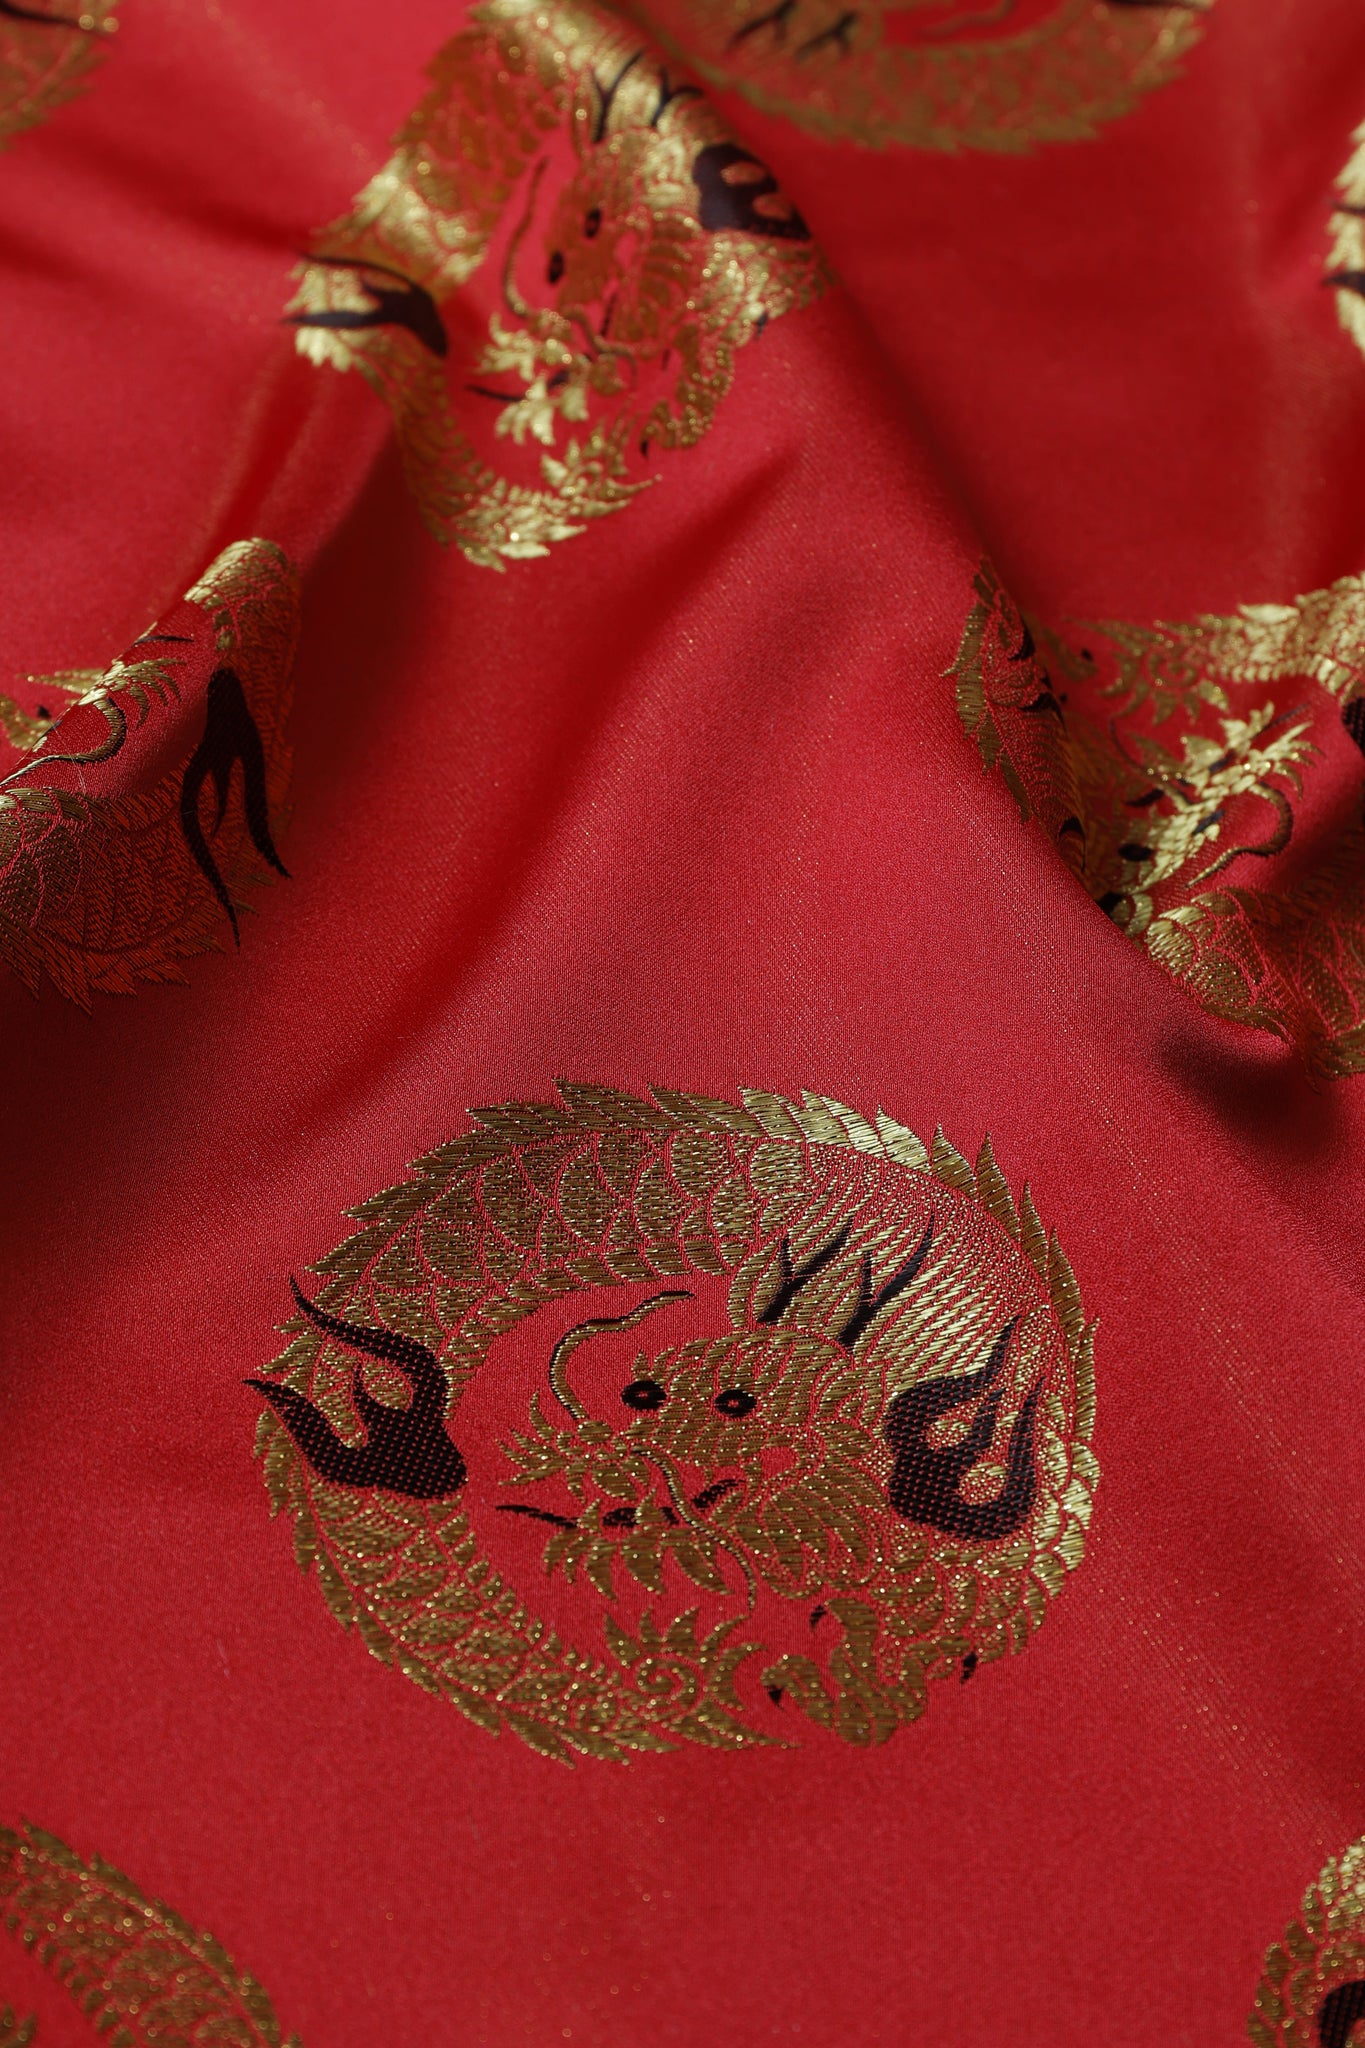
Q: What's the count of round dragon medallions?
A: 9